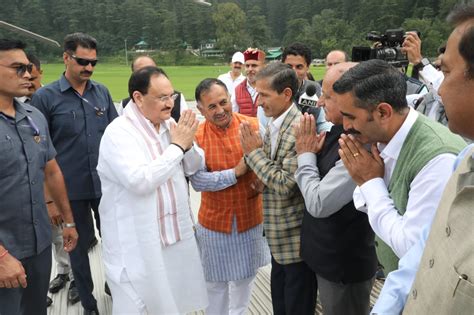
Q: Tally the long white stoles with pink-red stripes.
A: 1